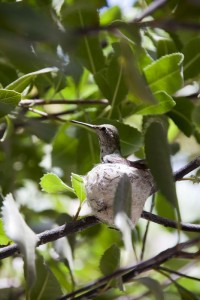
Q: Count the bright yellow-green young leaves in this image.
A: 2